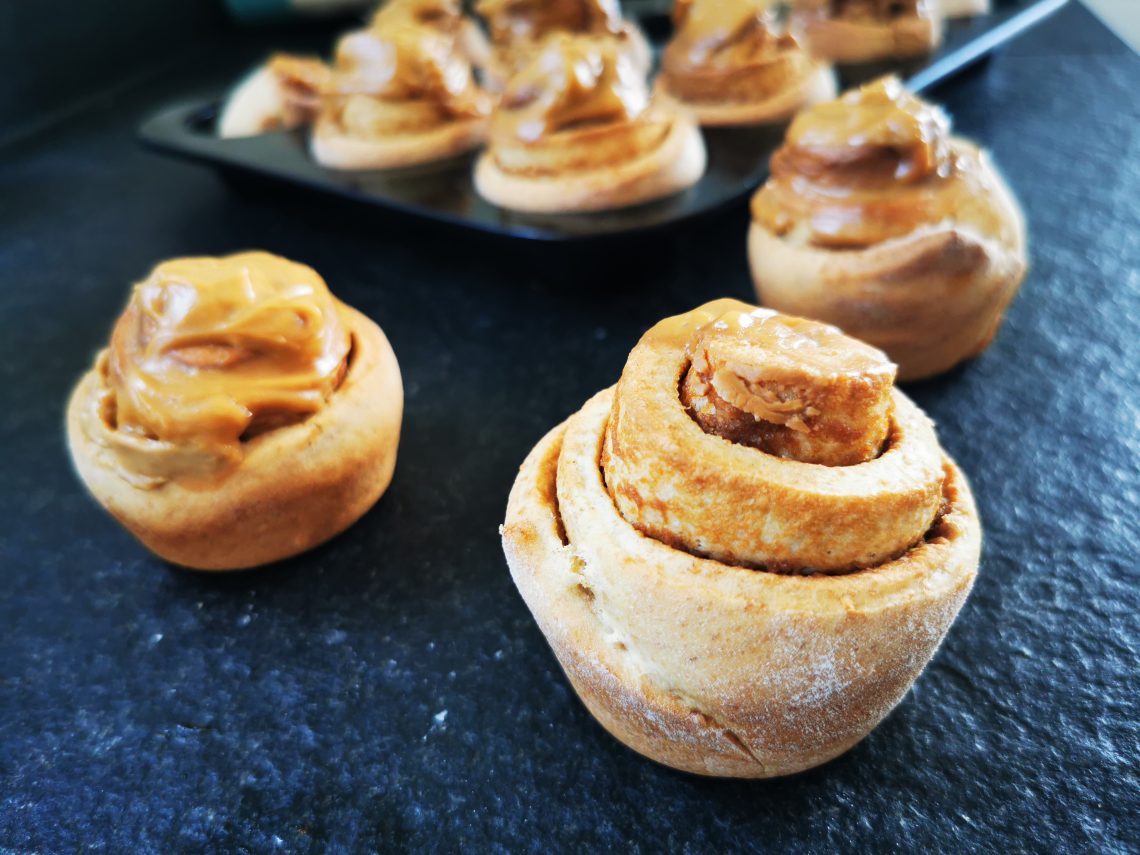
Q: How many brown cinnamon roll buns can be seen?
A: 10